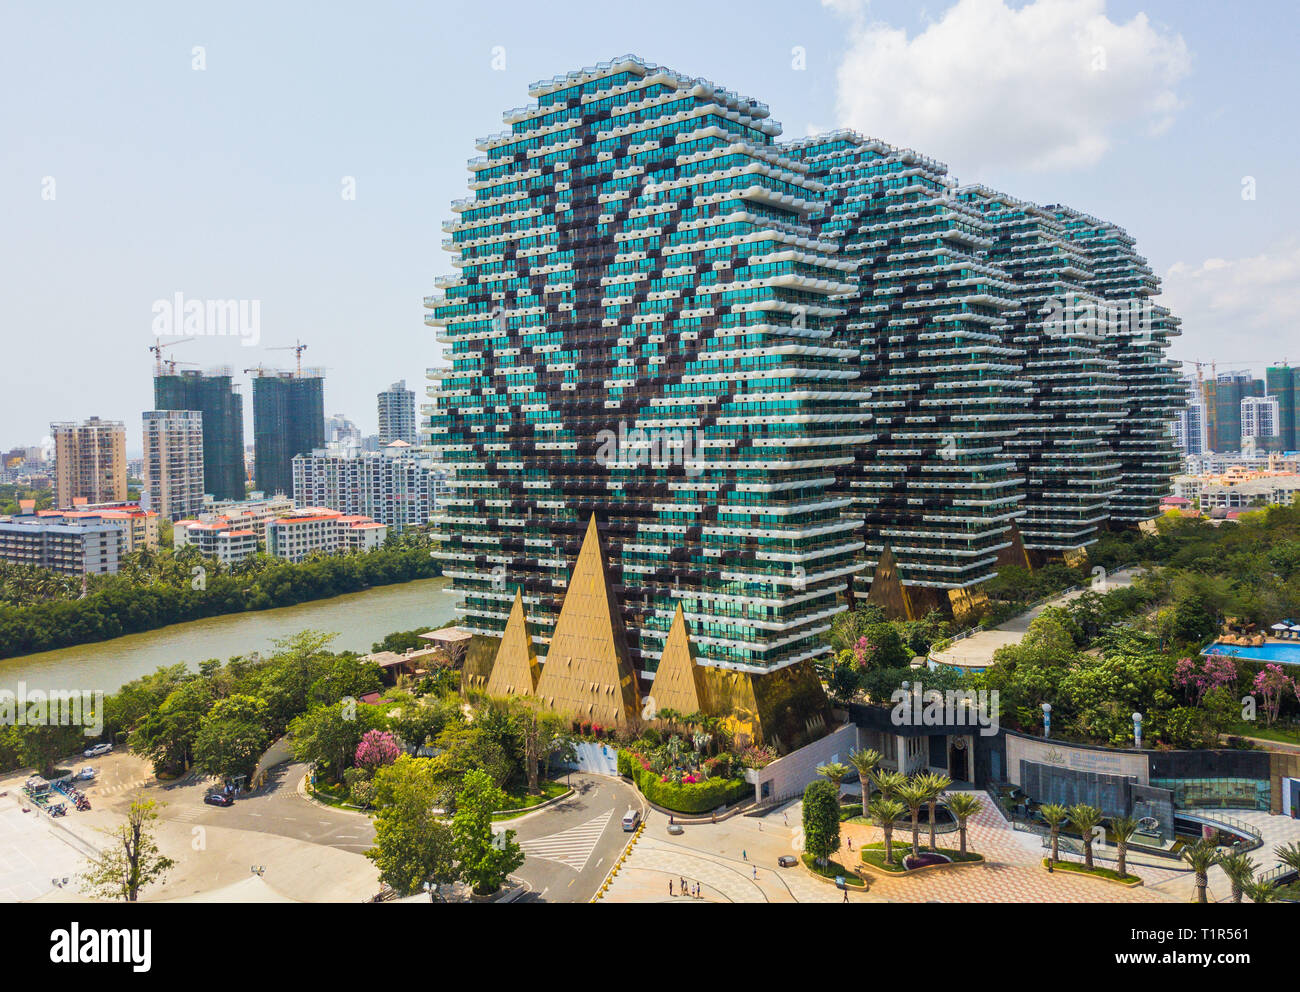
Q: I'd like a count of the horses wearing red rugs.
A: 0